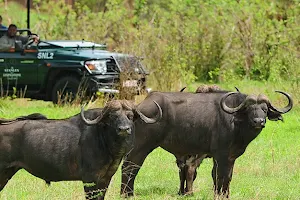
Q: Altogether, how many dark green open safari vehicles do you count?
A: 1